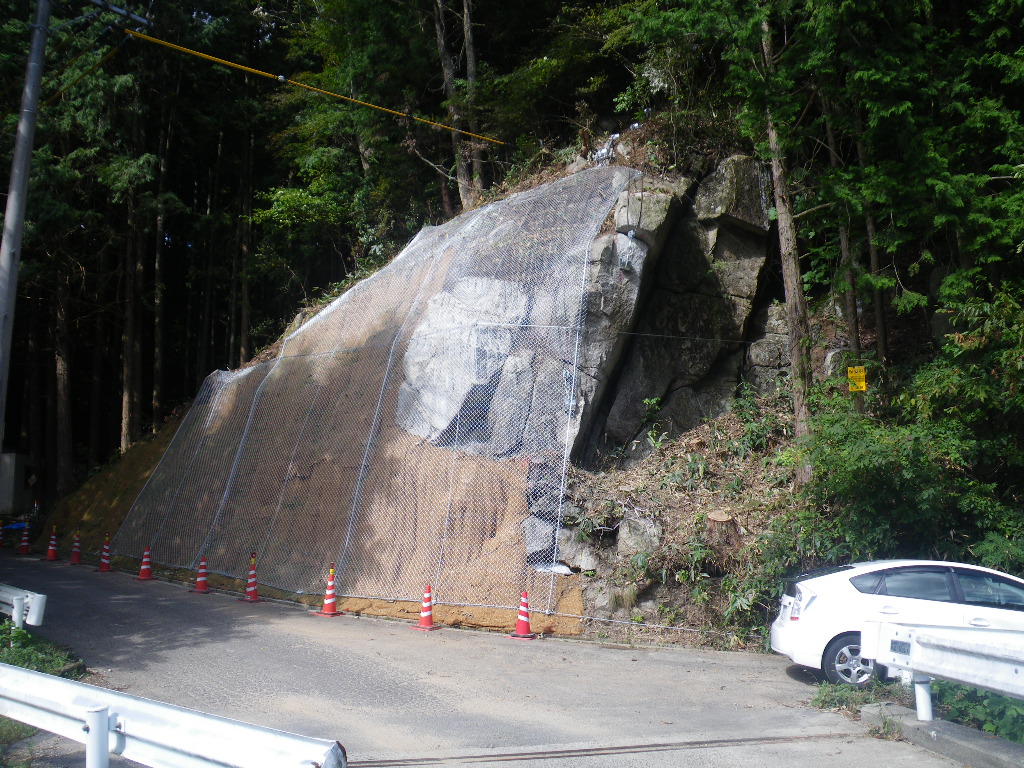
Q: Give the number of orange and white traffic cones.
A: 11